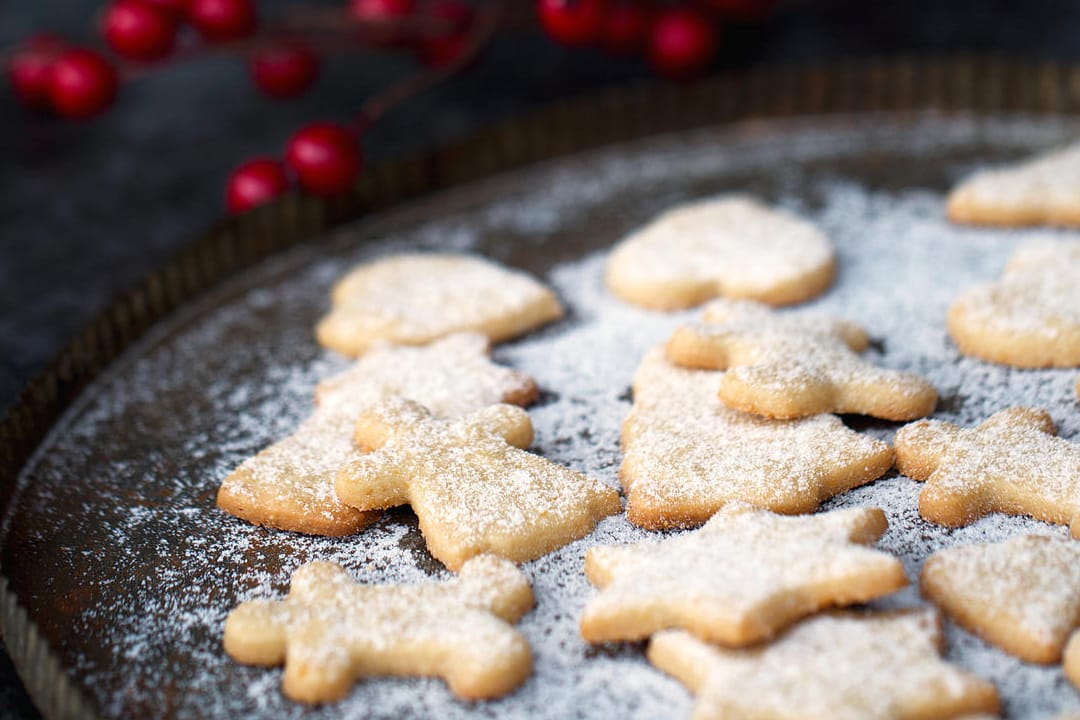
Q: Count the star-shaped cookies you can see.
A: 3